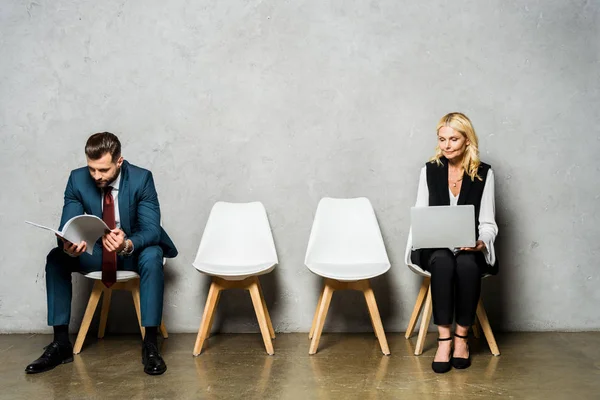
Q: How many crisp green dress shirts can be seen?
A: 0